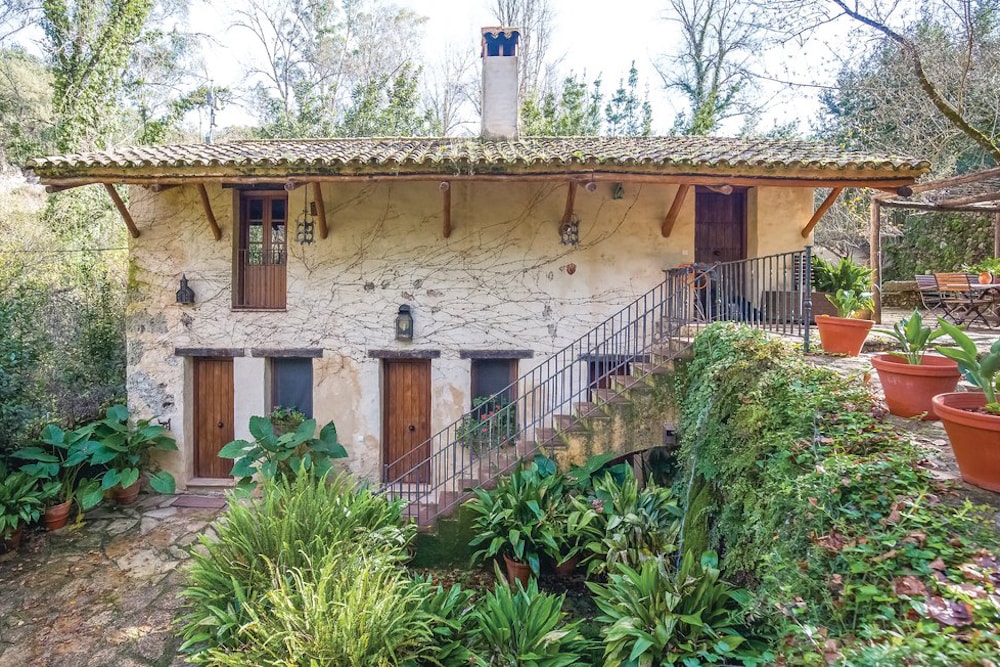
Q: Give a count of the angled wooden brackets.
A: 7